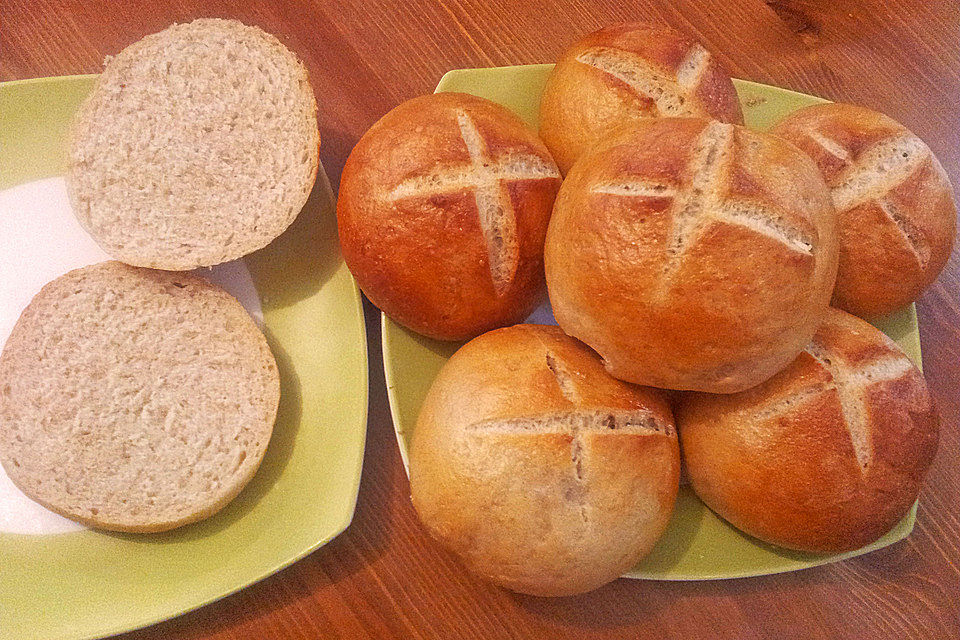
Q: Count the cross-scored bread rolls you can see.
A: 6